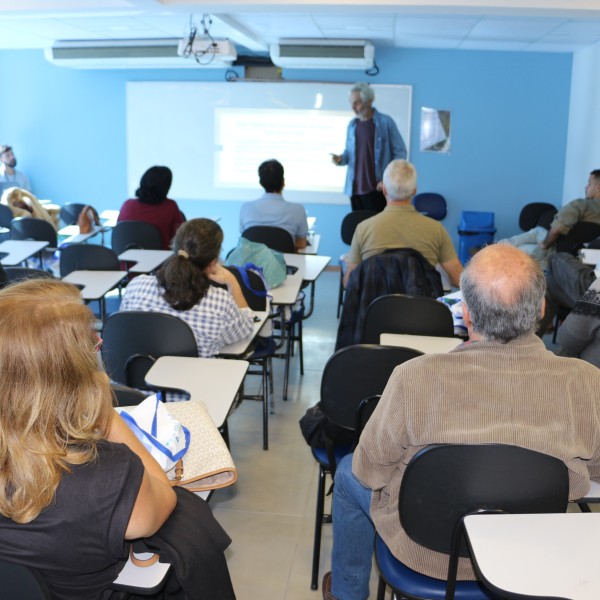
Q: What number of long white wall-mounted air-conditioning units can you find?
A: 2